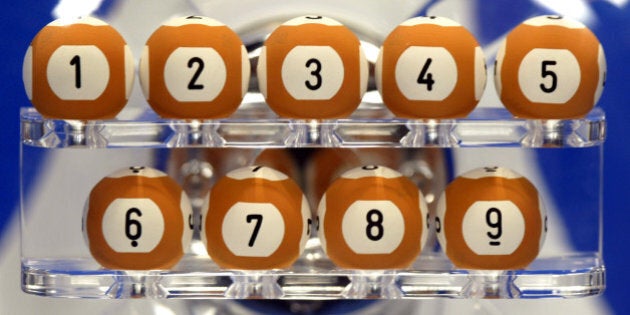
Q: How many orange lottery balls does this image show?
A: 9